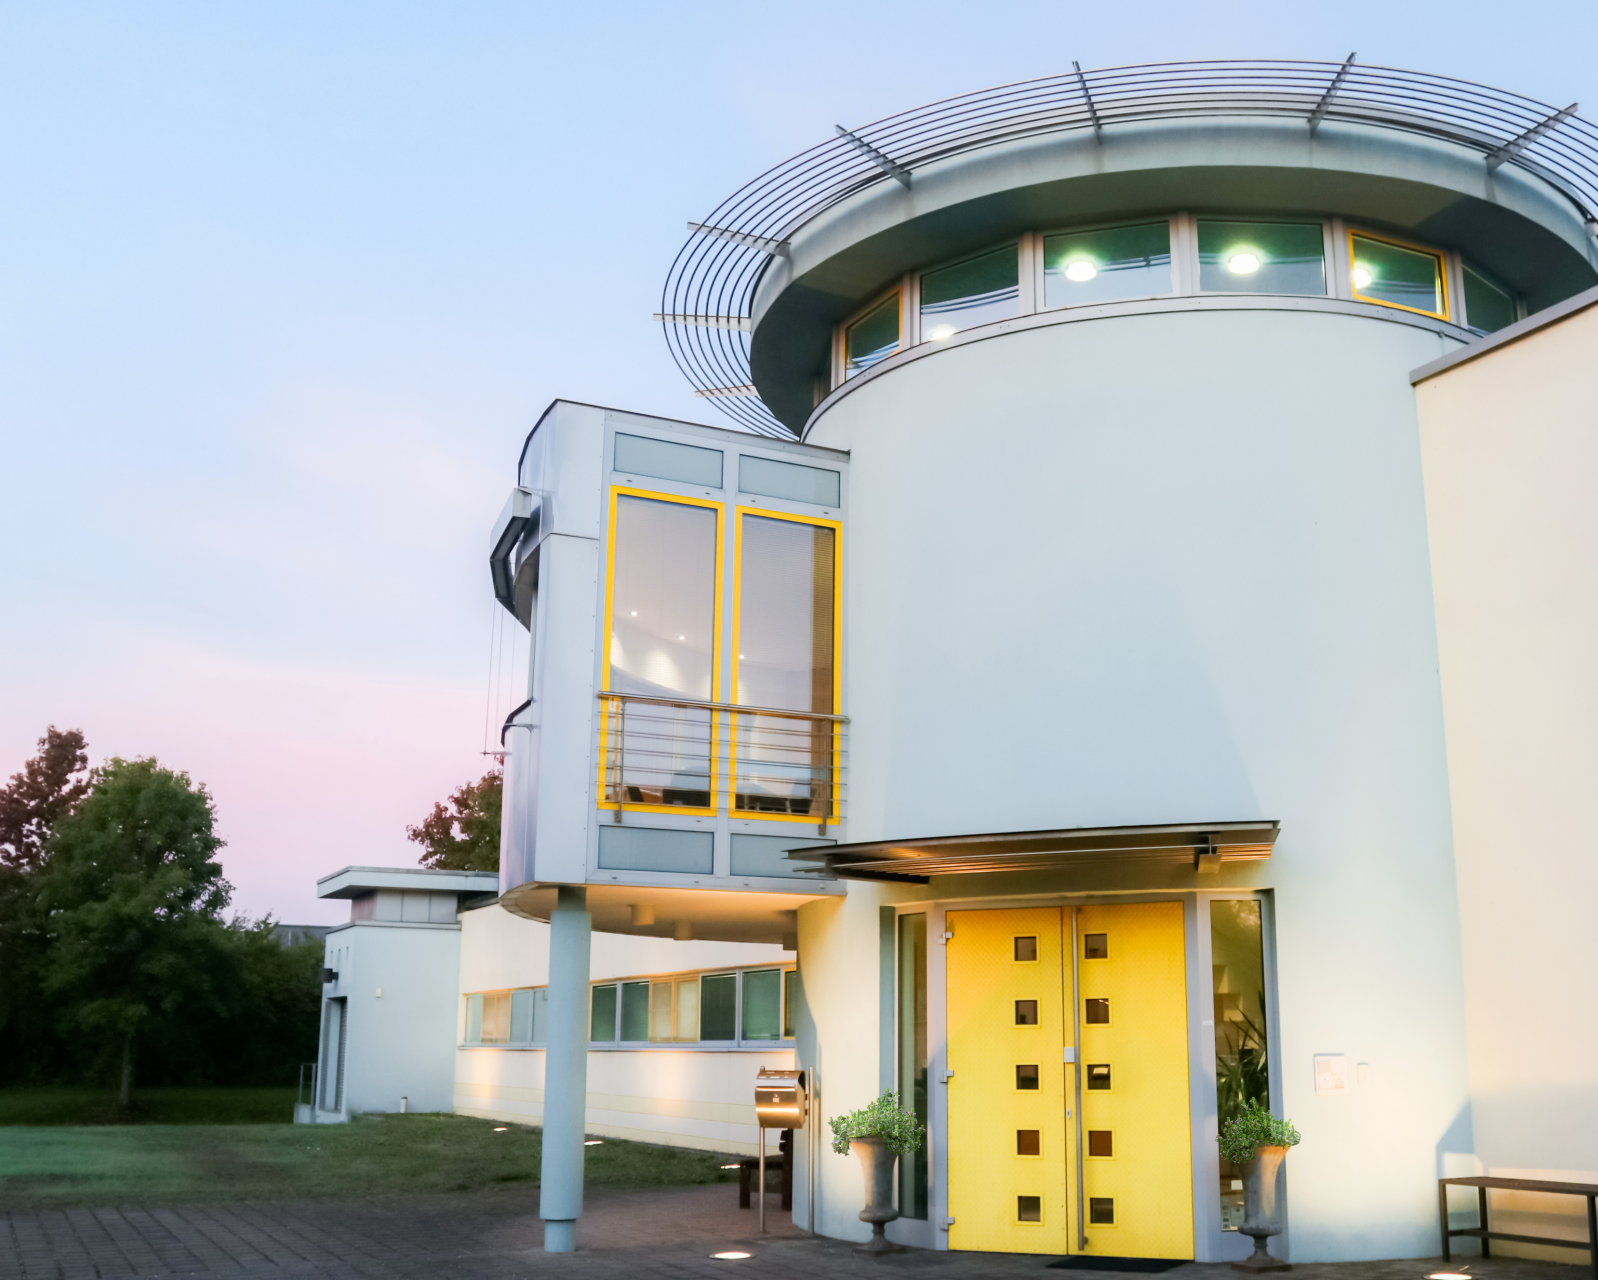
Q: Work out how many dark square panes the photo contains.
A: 10